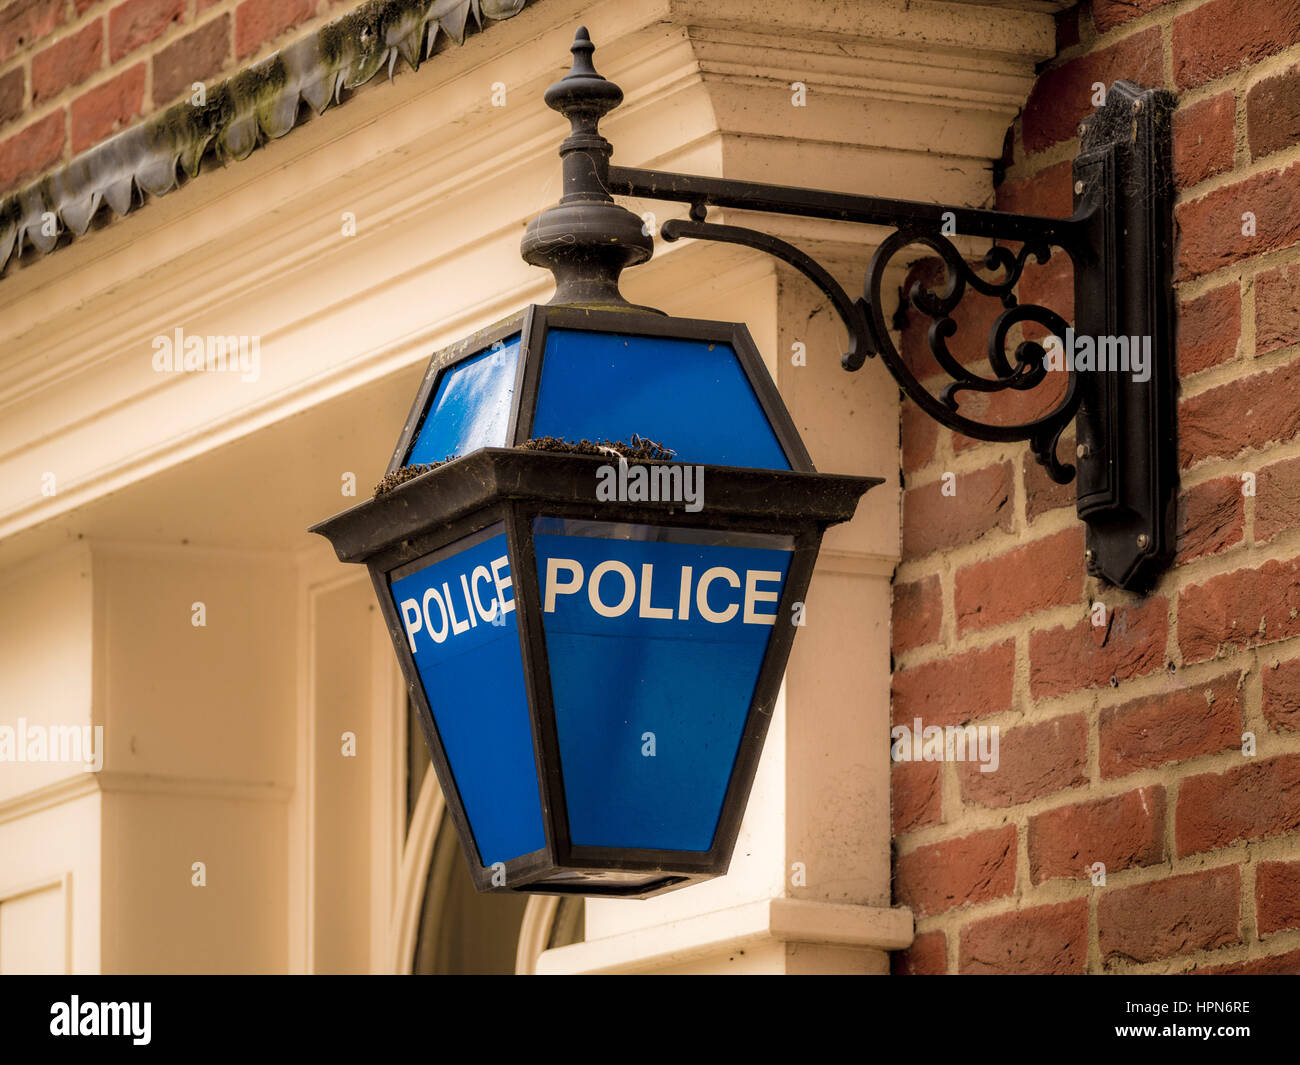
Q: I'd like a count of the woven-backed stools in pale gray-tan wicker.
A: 0